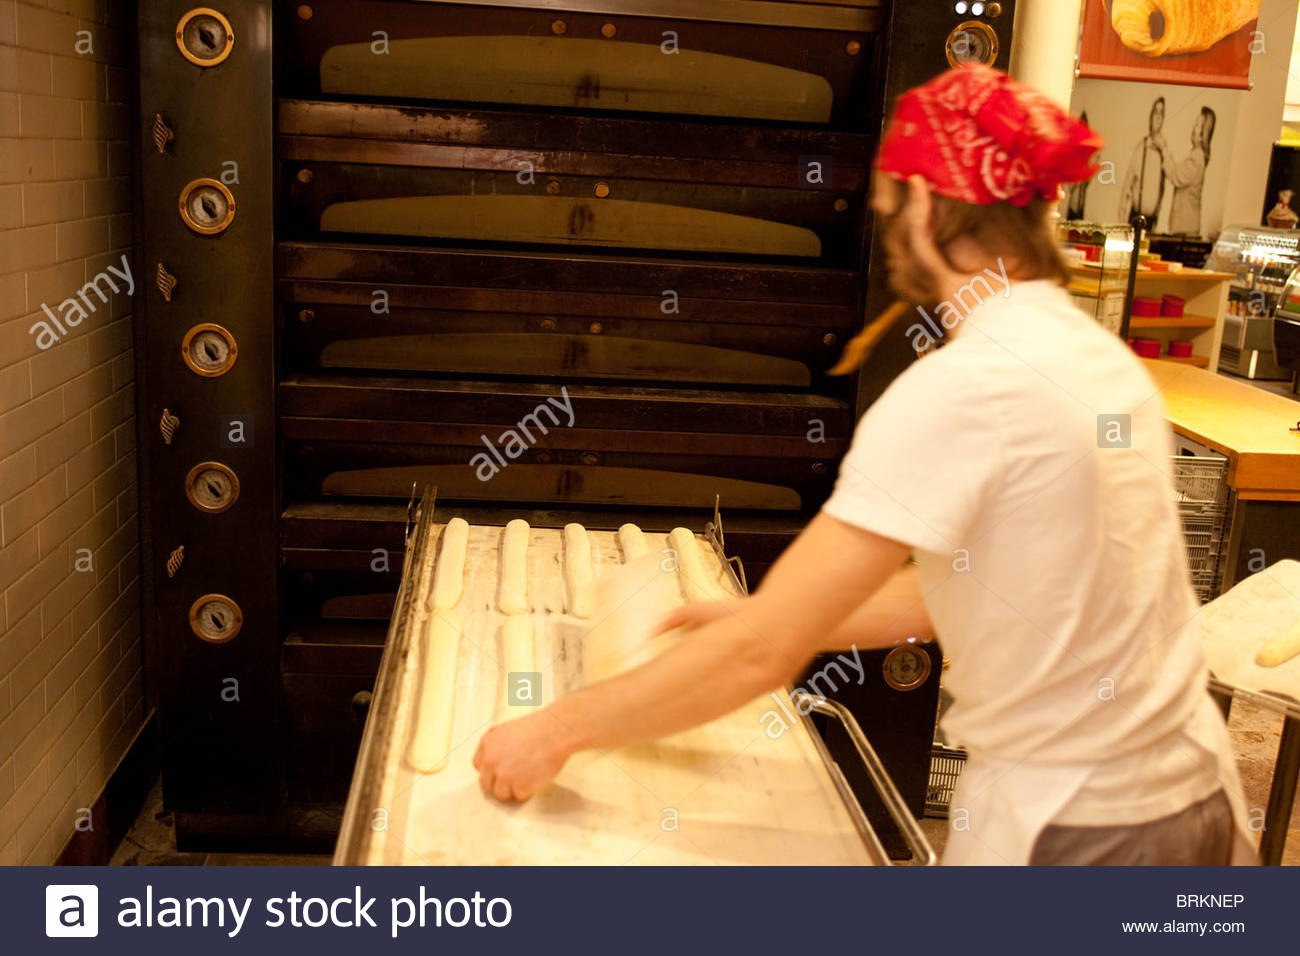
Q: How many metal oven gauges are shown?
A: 7